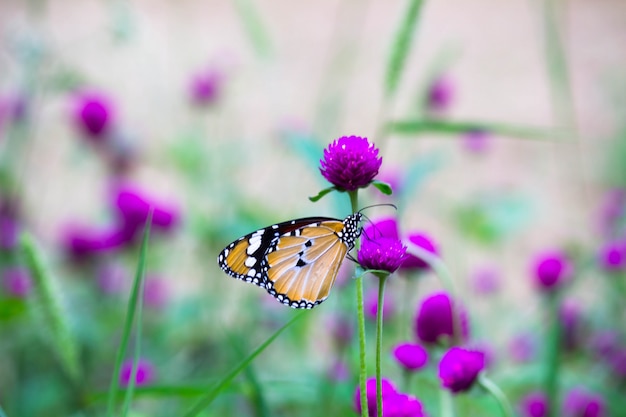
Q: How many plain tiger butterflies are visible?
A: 1